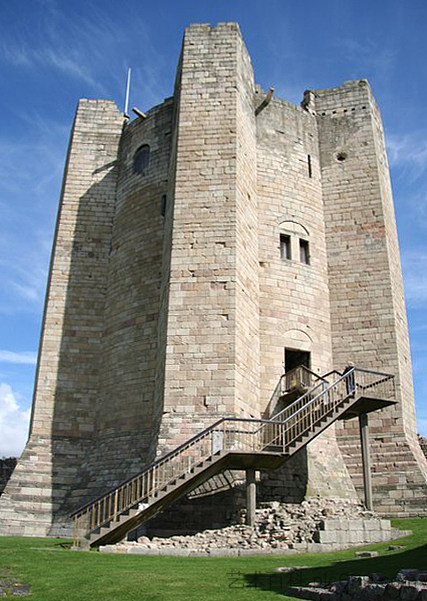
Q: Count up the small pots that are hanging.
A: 0